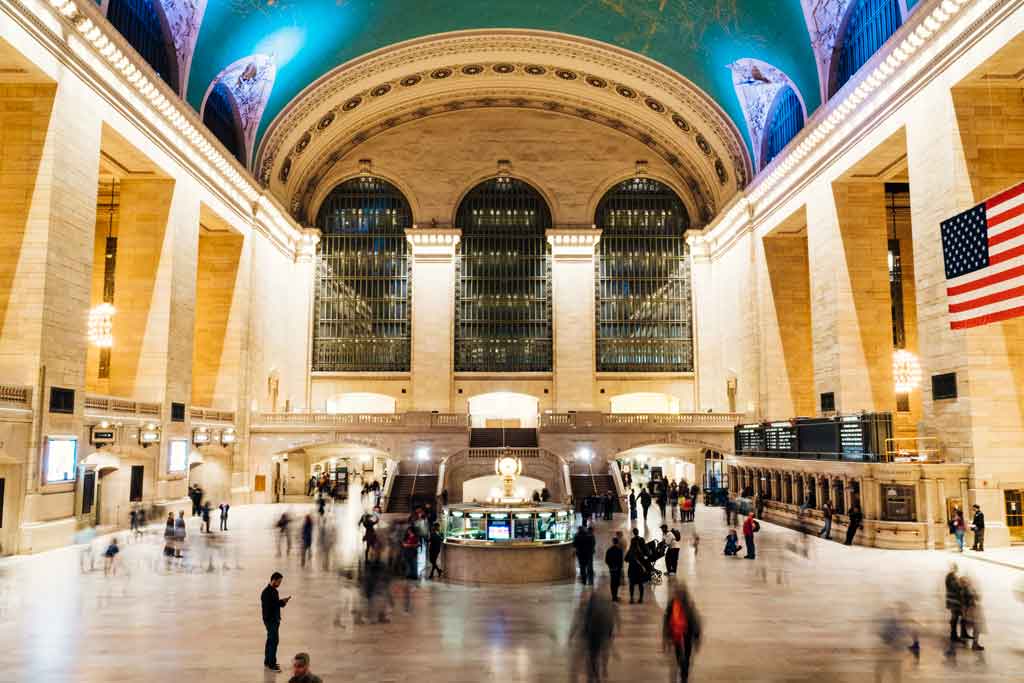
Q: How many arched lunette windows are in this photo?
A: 4